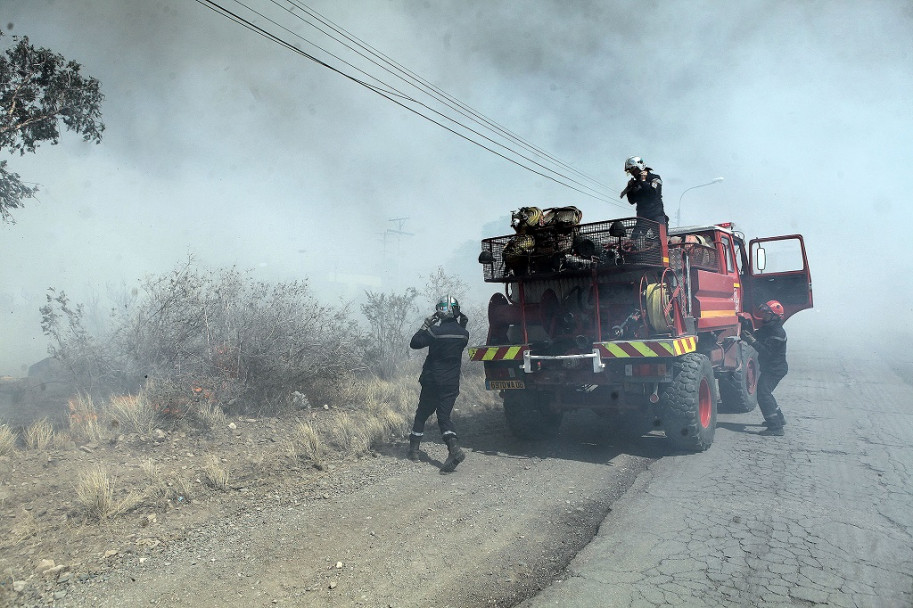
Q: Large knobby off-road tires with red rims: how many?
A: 2